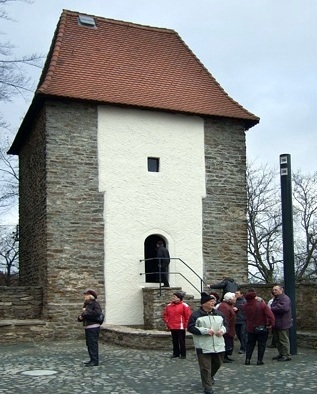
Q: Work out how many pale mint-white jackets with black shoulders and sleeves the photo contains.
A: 1